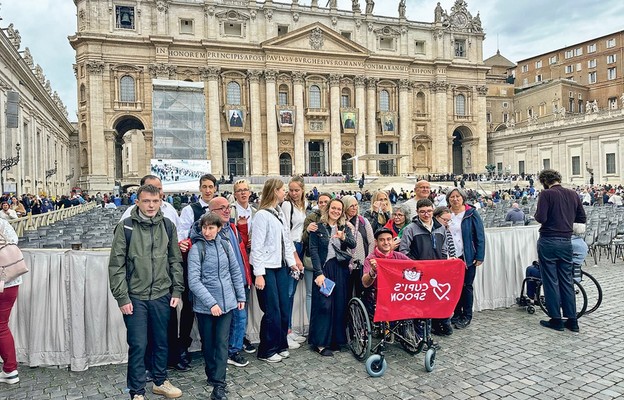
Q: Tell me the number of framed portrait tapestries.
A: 4